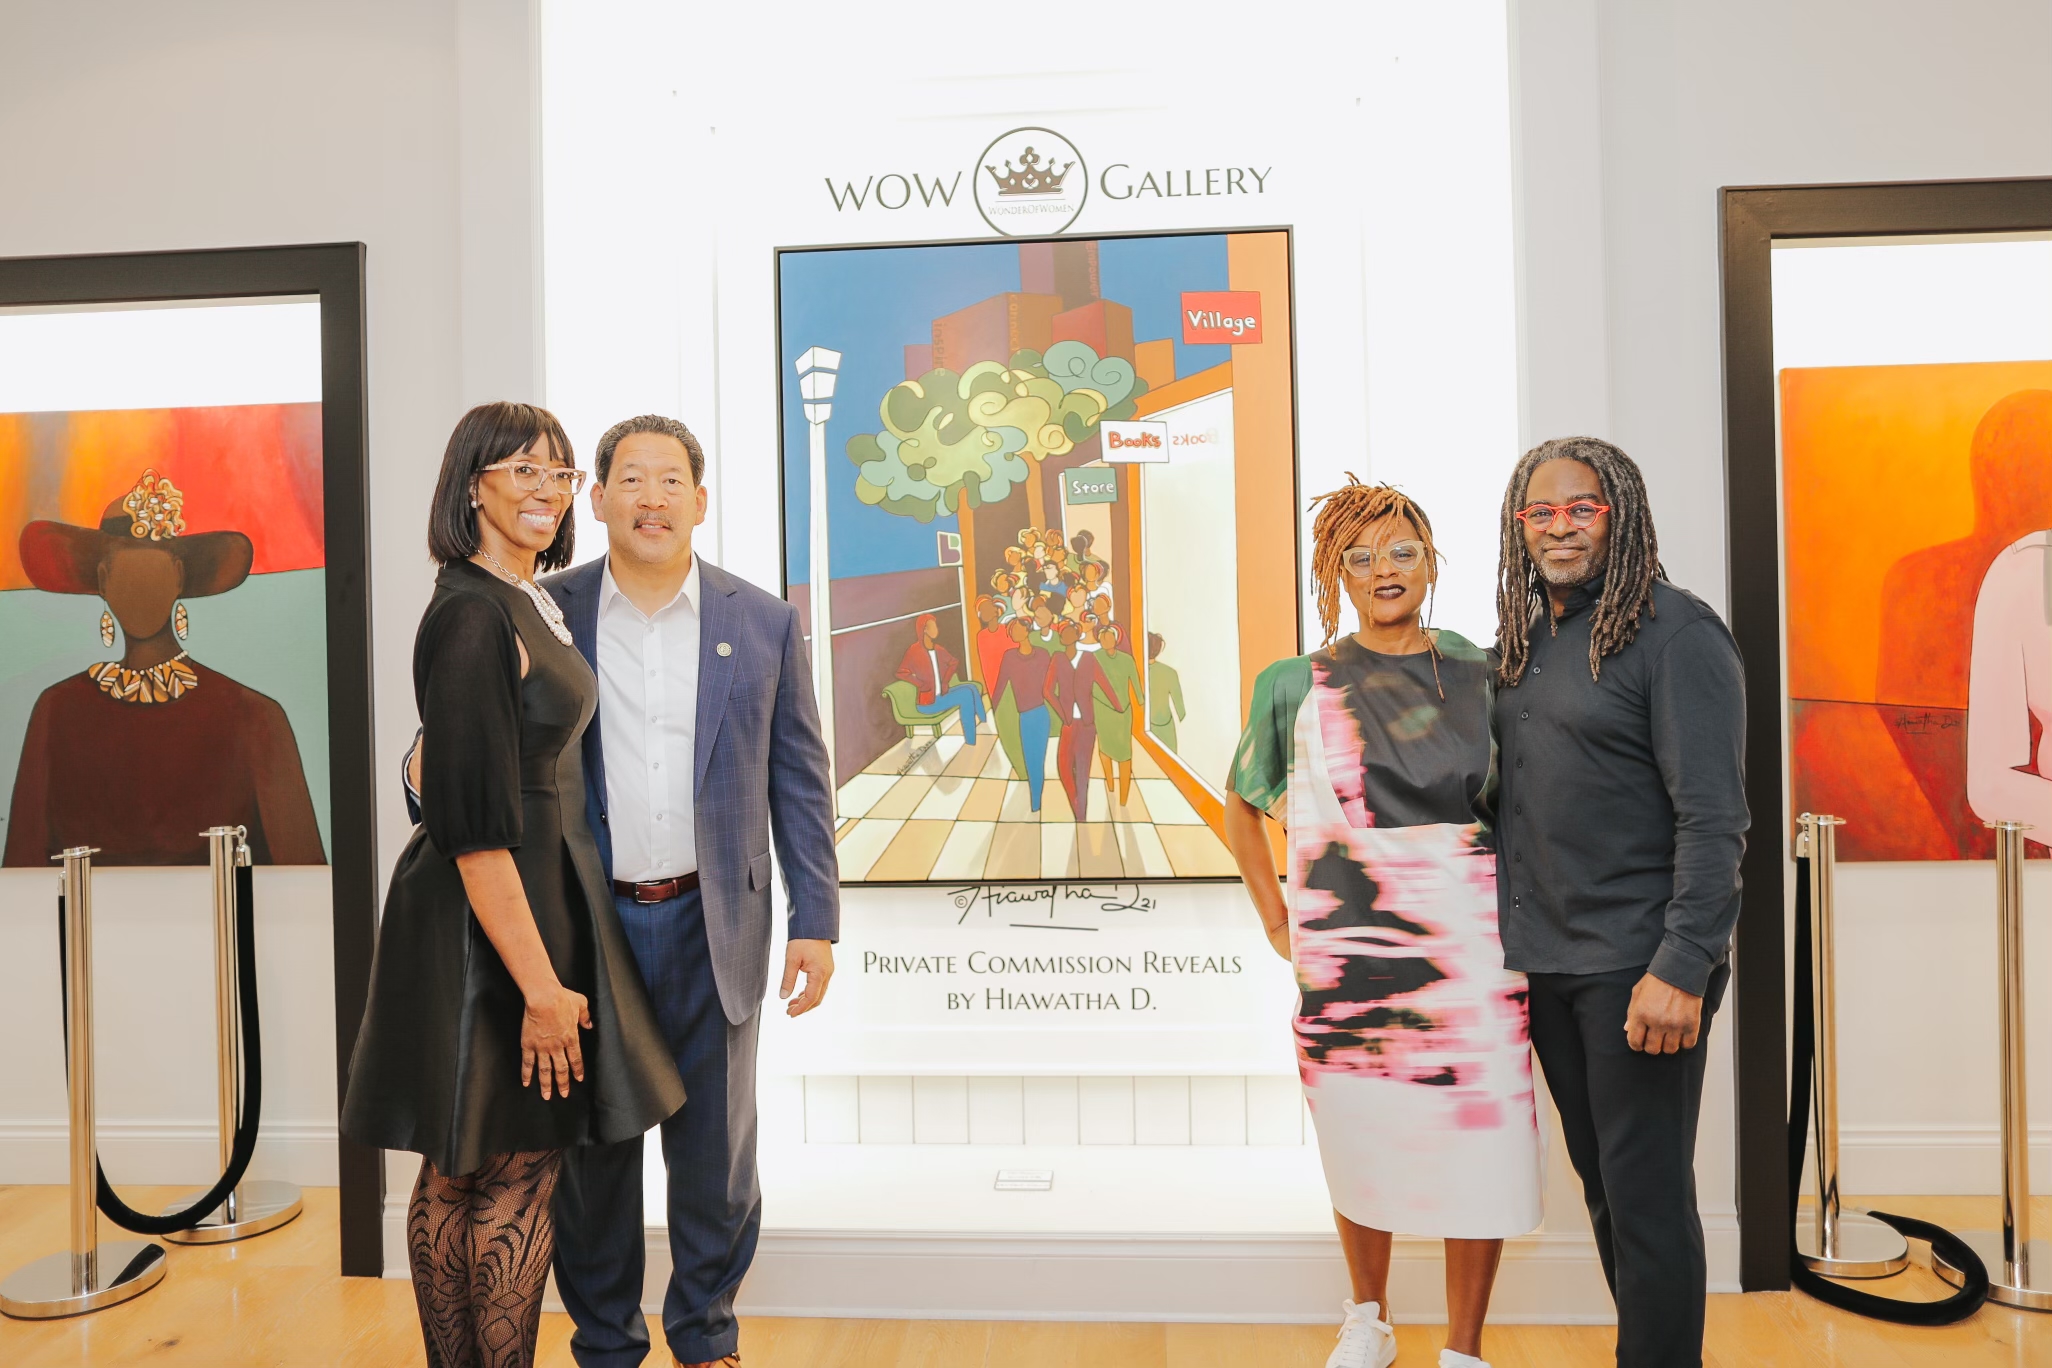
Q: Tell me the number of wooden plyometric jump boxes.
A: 0